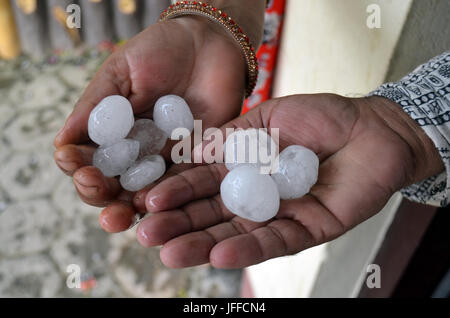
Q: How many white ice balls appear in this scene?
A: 8